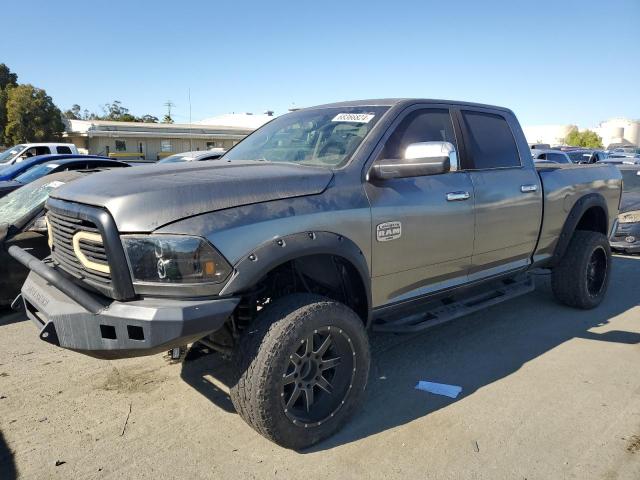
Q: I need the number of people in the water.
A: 0